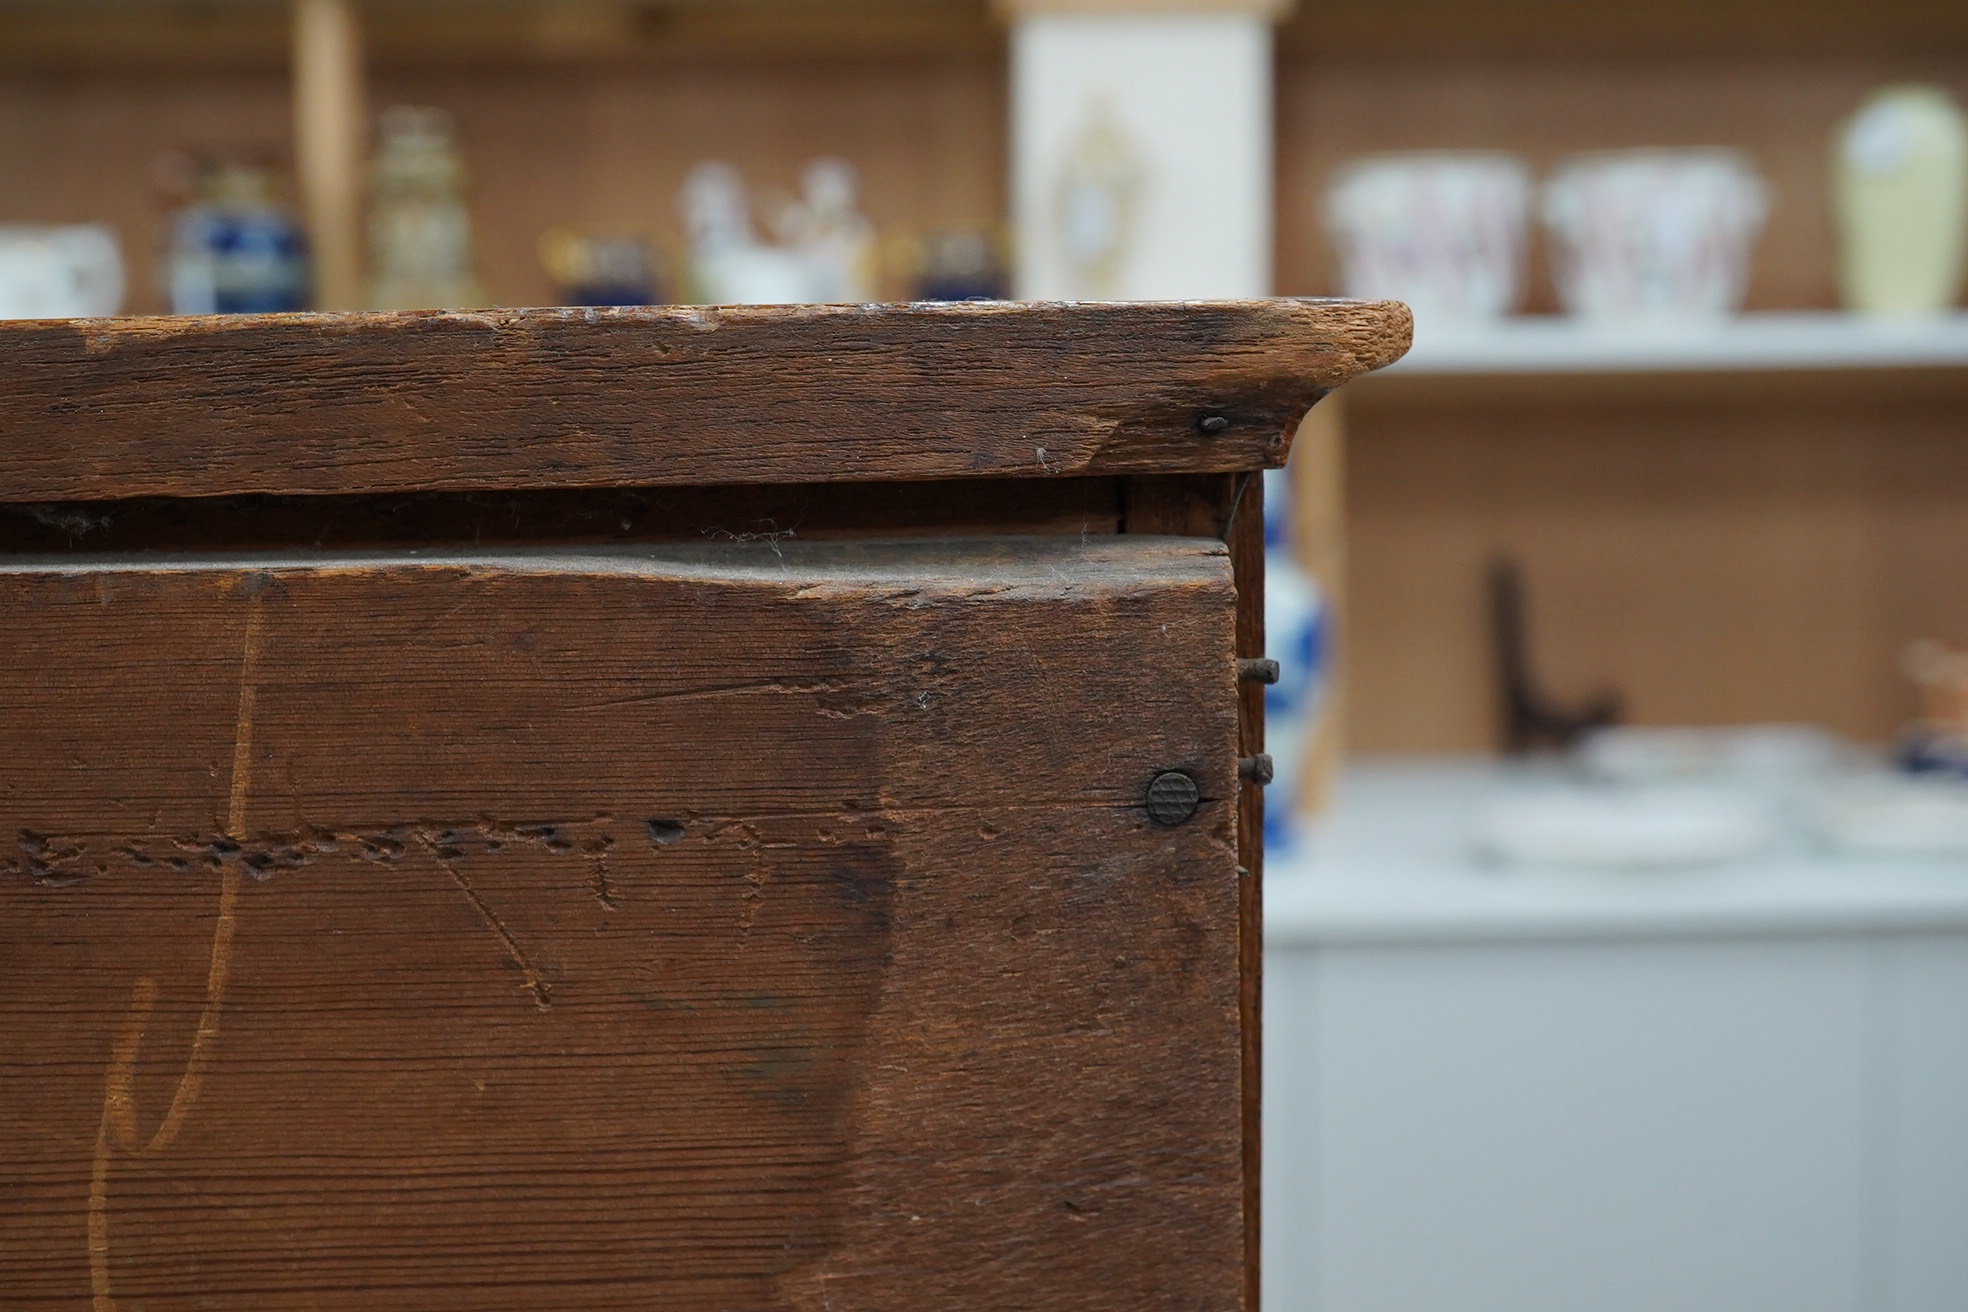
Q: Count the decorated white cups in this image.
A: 2